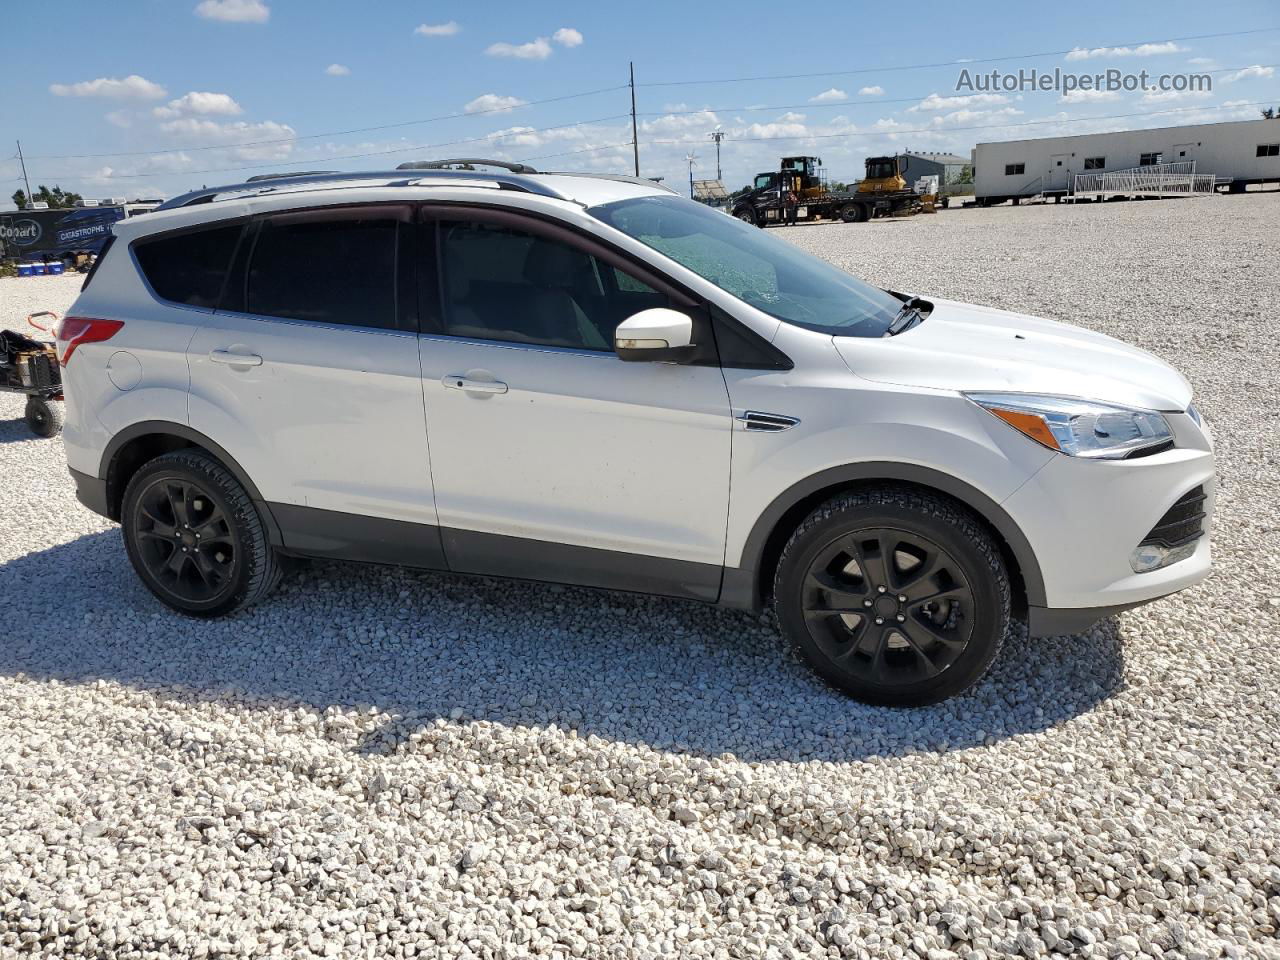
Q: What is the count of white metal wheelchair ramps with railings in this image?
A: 1